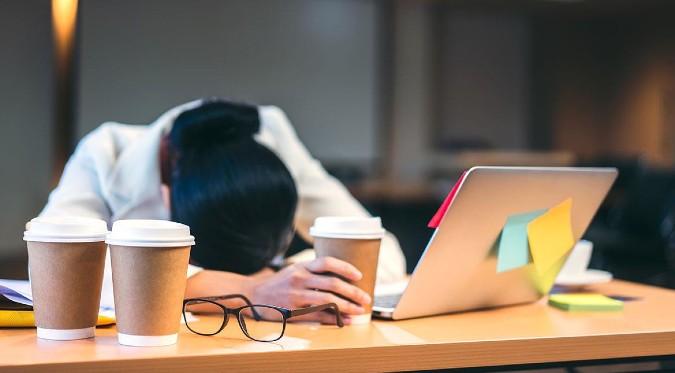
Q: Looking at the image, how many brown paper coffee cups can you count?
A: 3